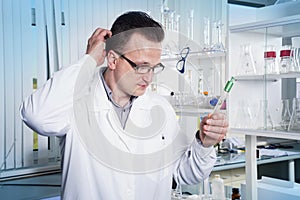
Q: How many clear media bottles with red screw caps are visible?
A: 2